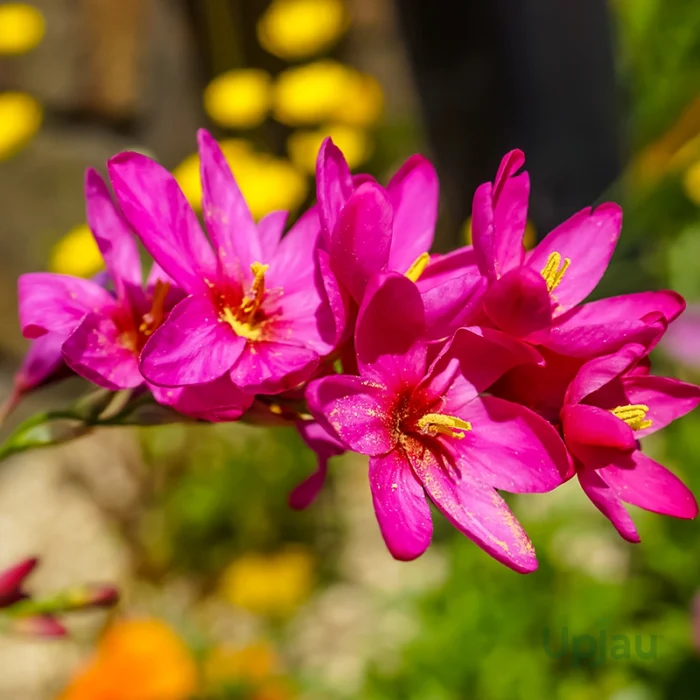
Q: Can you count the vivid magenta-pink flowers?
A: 6